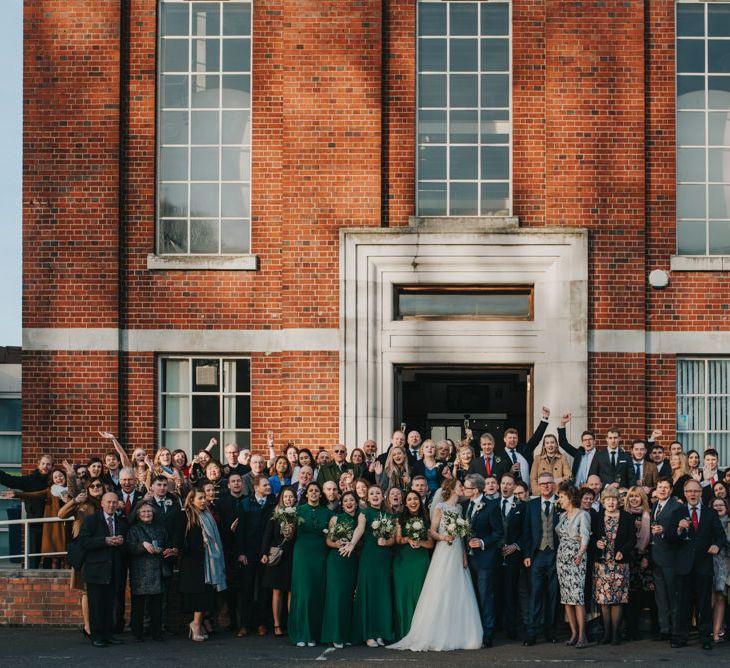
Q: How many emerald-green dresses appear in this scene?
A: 4